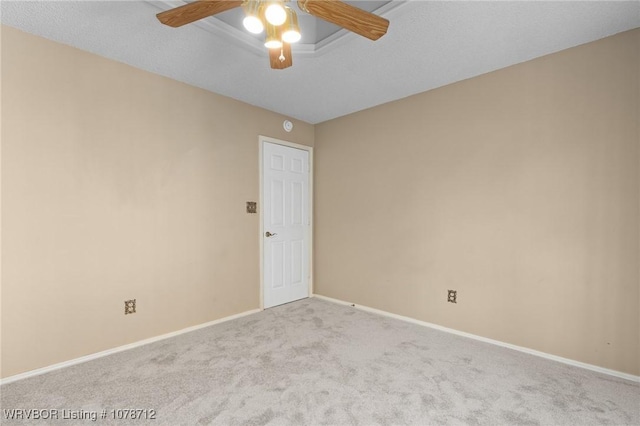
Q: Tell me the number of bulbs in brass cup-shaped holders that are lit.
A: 4